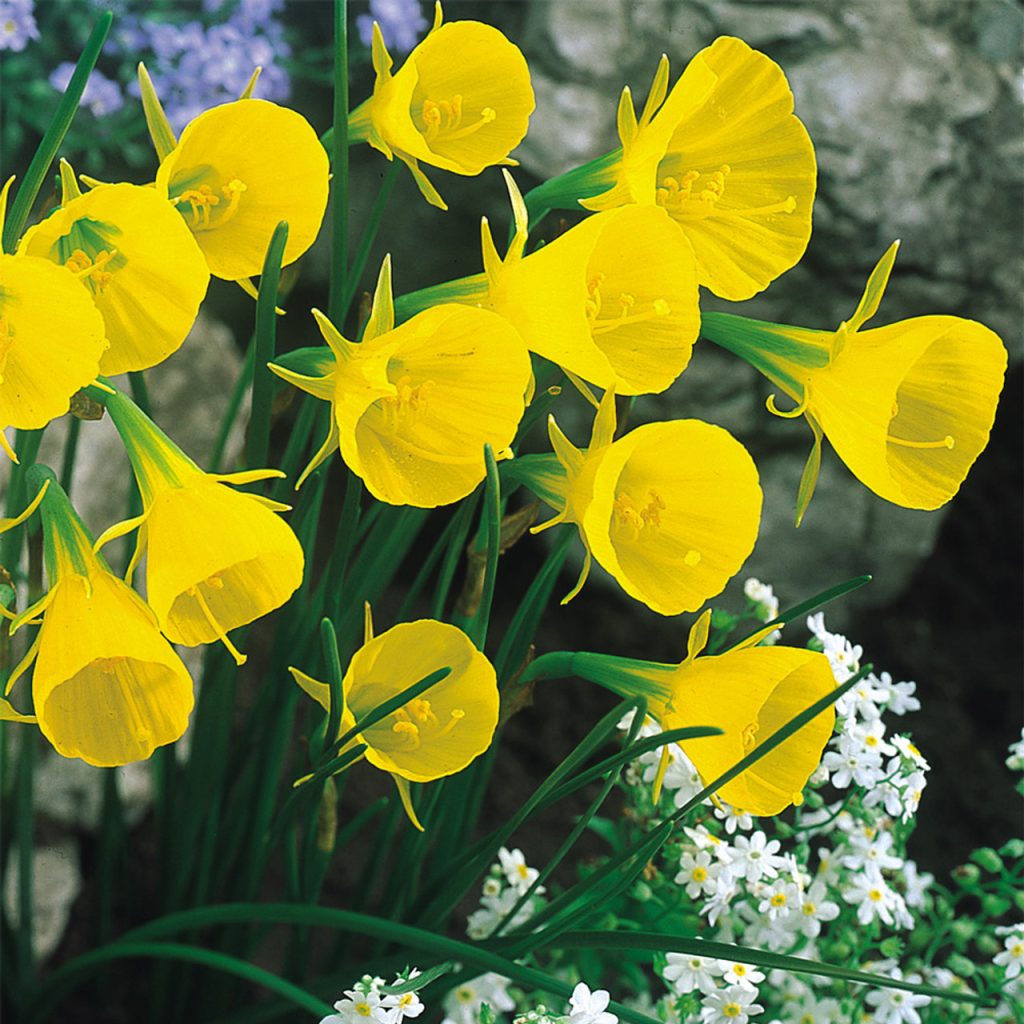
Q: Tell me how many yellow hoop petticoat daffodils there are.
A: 13